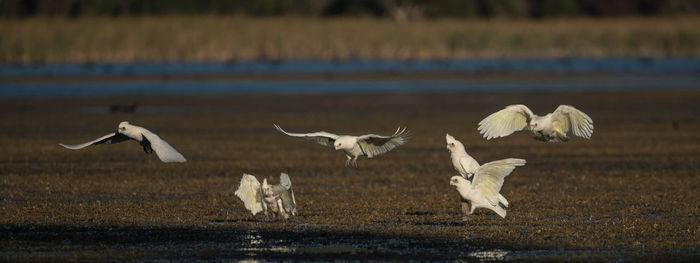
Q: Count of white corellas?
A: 6